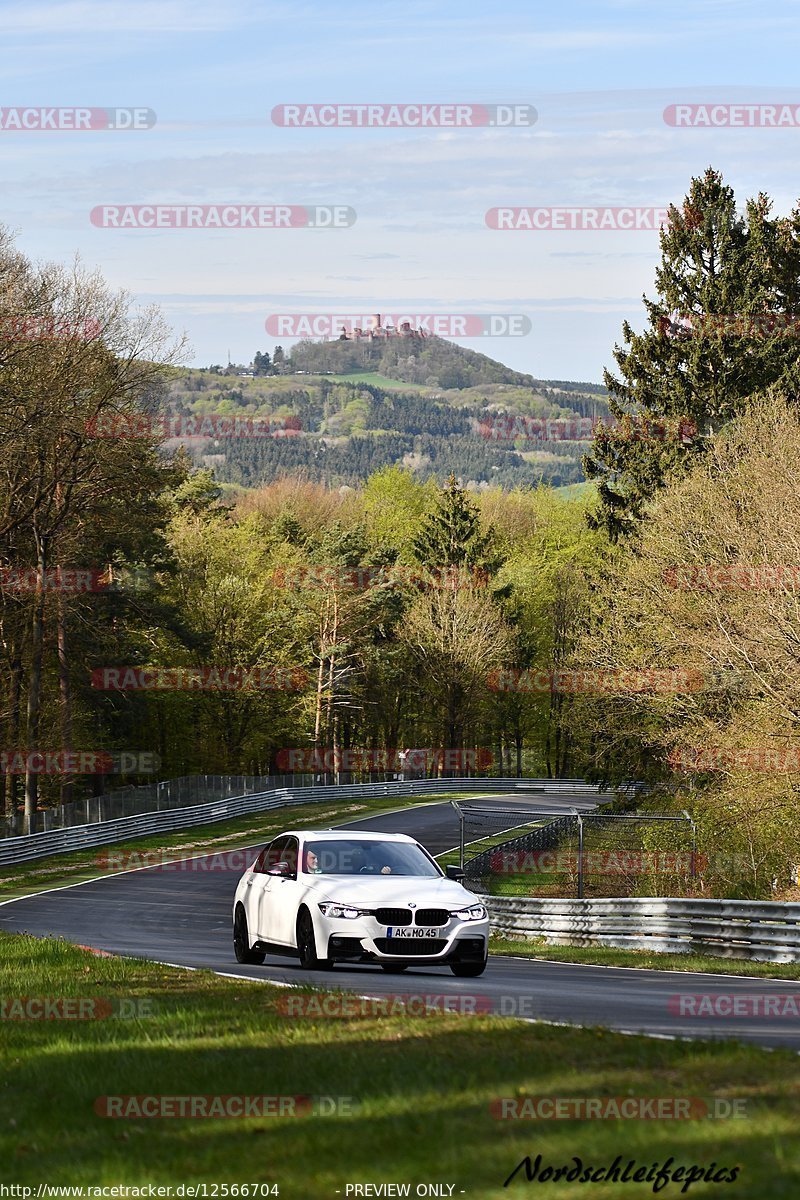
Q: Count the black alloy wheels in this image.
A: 2